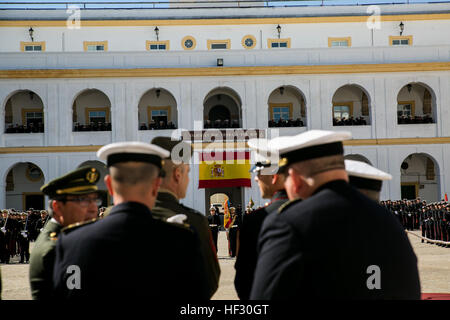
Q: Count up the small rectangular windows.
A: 7